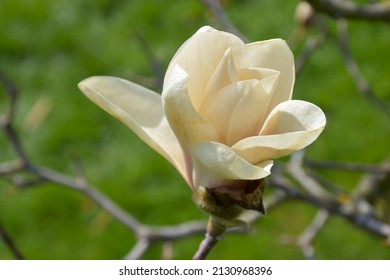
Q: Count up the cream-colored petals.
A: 9